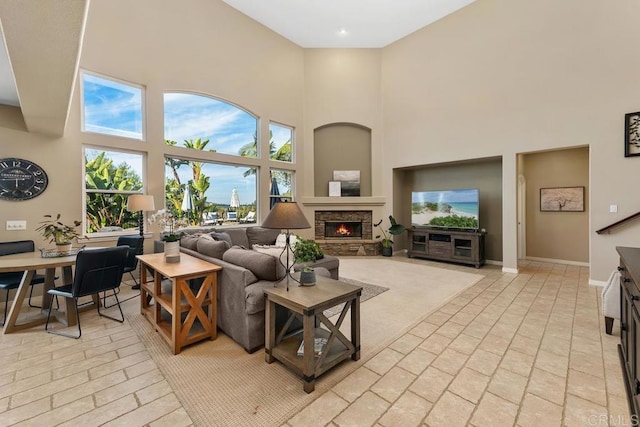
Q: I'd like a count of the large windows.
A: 6